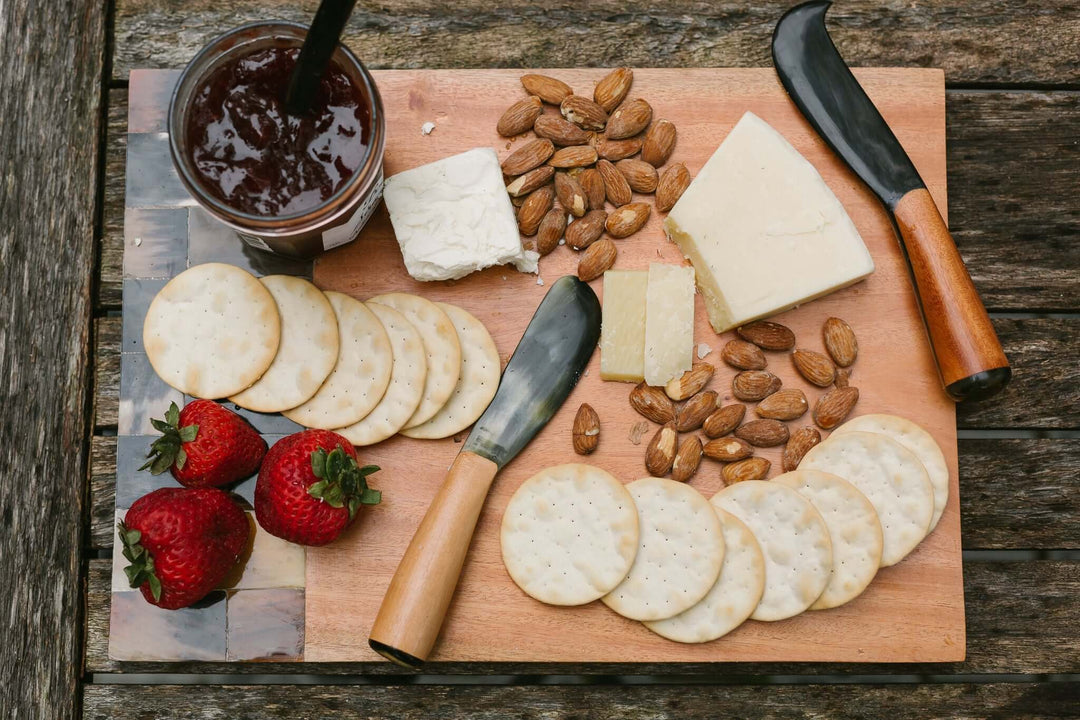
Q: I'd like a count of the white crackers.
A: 13